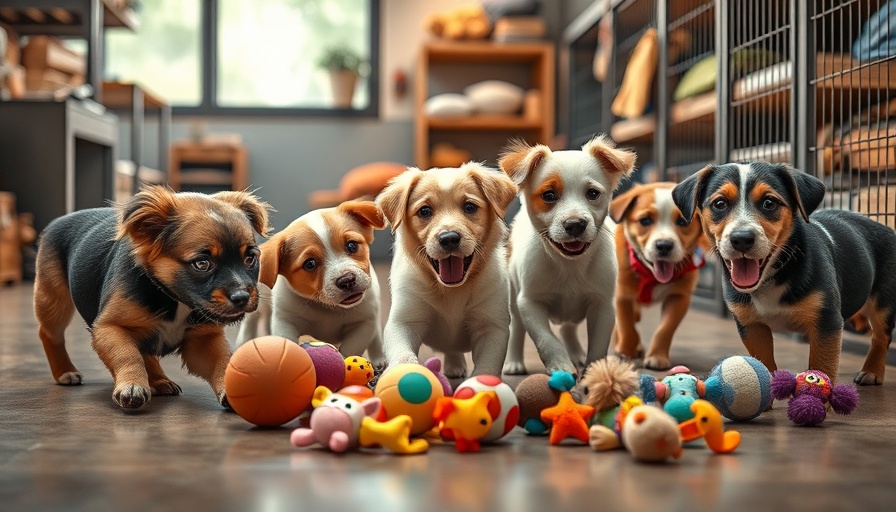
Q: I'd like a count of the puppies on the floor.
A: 6